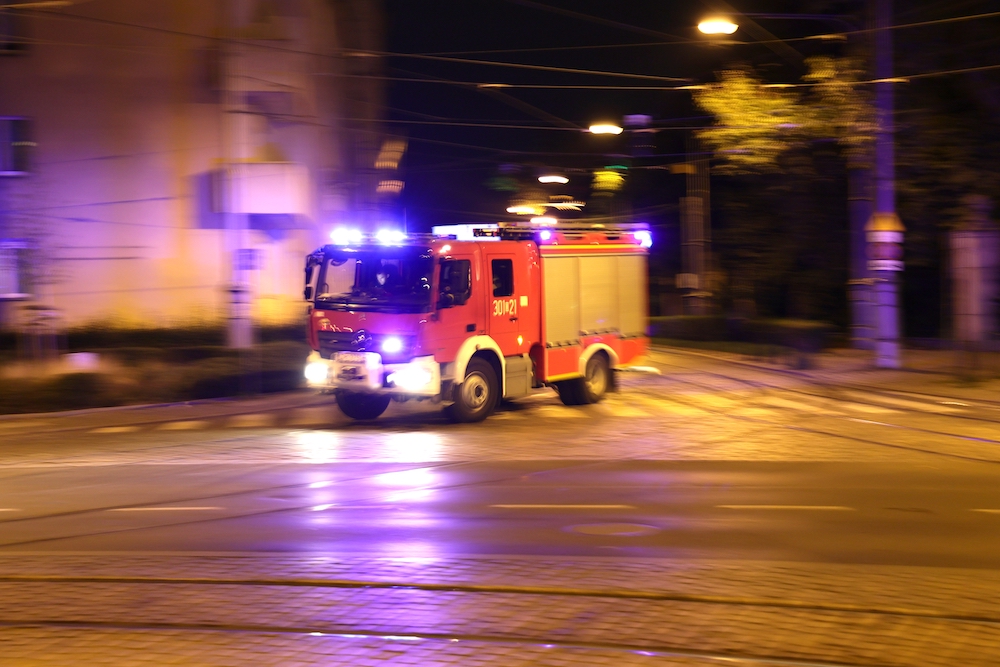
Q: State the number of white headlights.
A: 2